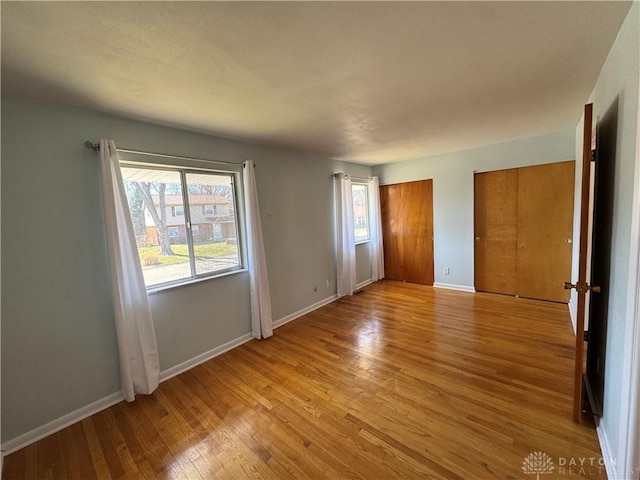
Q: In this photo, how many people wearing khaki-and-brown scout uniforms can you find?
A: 0